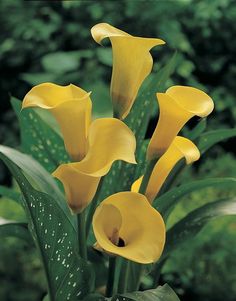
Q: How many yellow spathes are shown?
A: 6